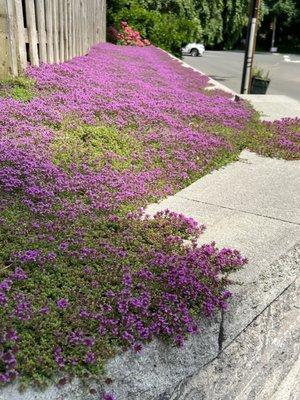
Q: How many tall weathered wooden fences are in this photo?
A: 1